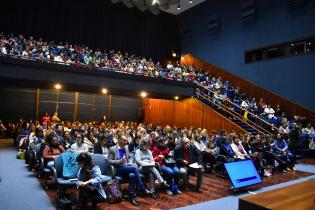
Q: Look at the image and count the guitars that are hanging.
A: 0